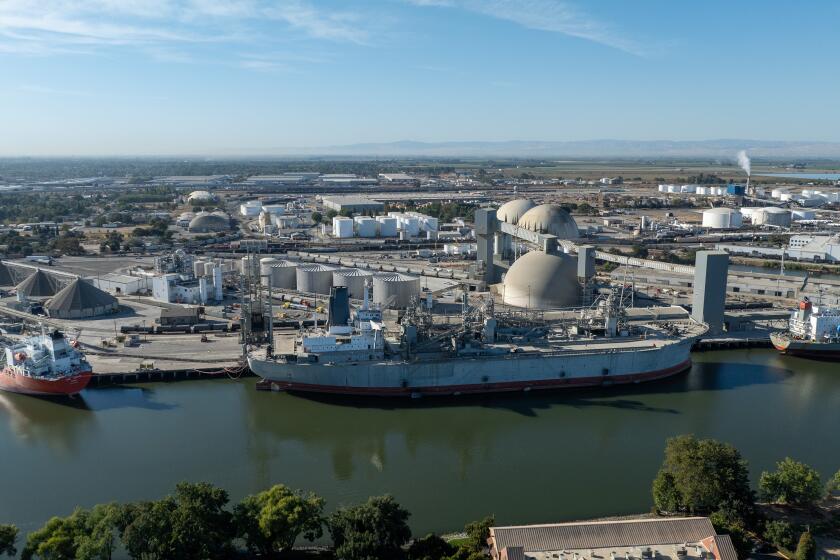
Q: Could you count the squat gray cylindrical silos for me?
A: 4